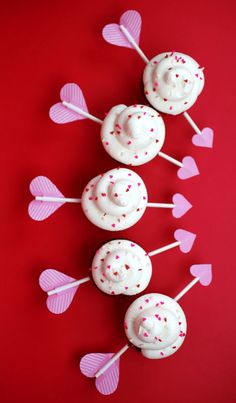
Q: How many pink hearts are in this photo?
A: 10